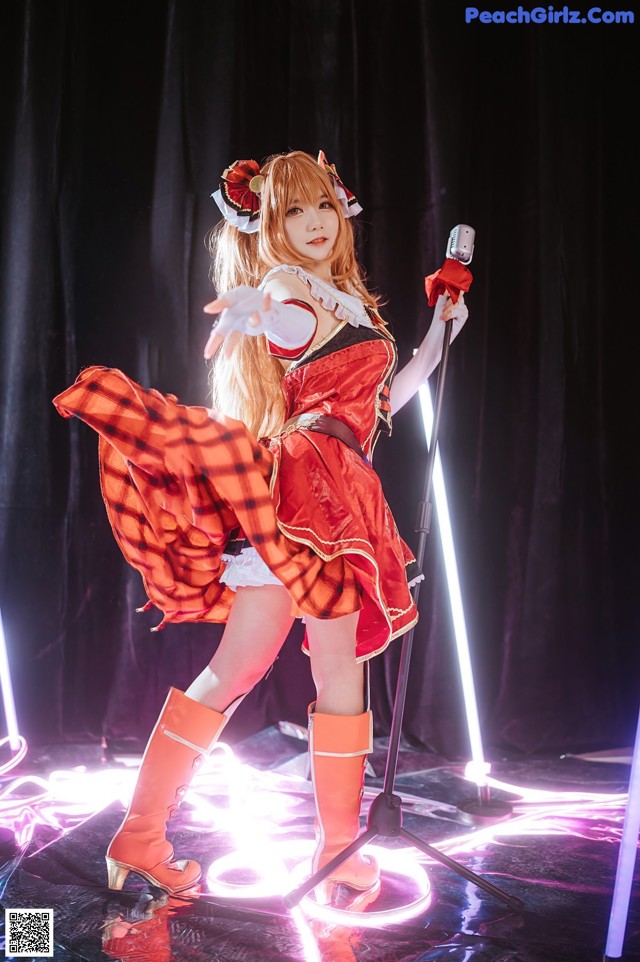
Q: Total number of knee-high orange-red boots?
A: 2